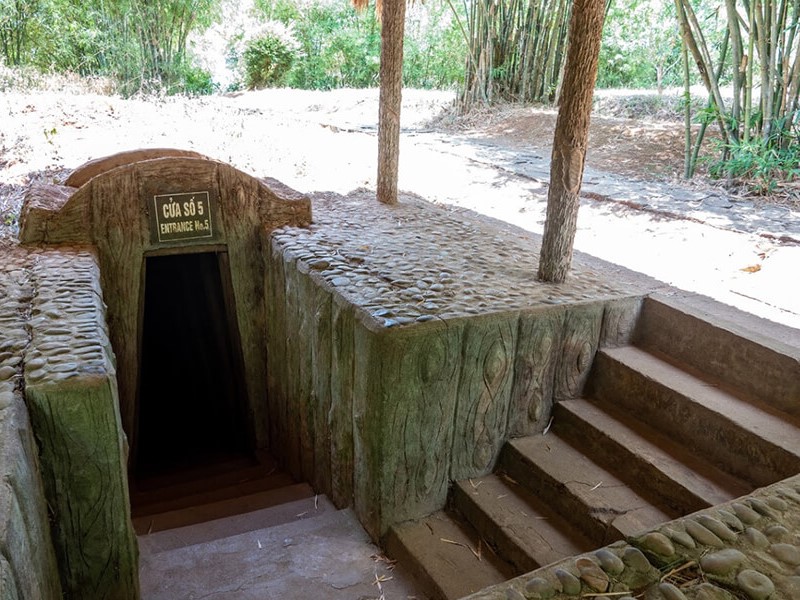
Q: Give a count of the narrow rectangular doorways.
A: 1